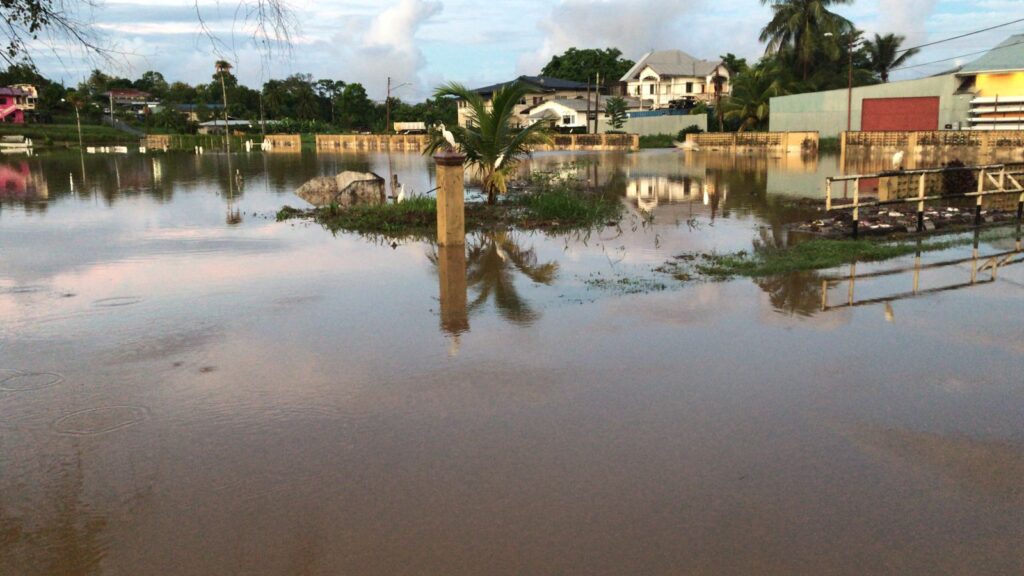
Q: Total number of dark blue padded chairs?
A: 0